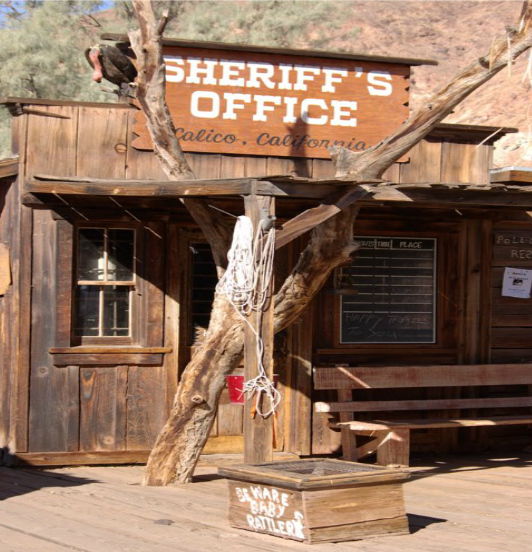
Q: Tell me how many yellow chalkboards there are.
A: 0